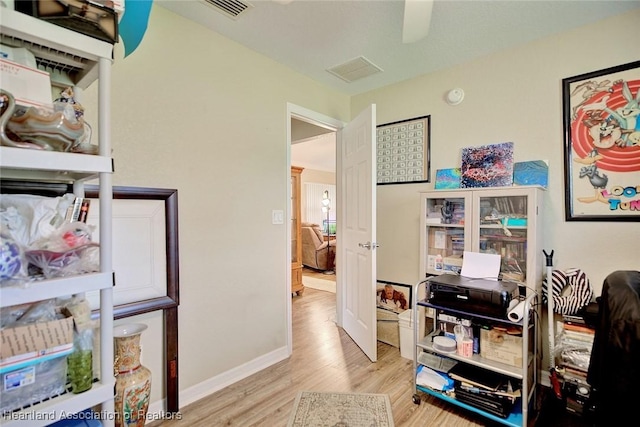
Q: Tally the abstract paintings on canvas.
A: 3